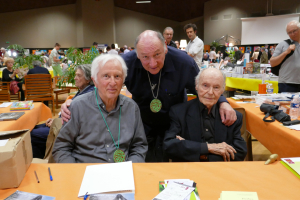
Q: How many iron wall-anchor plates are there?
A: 0